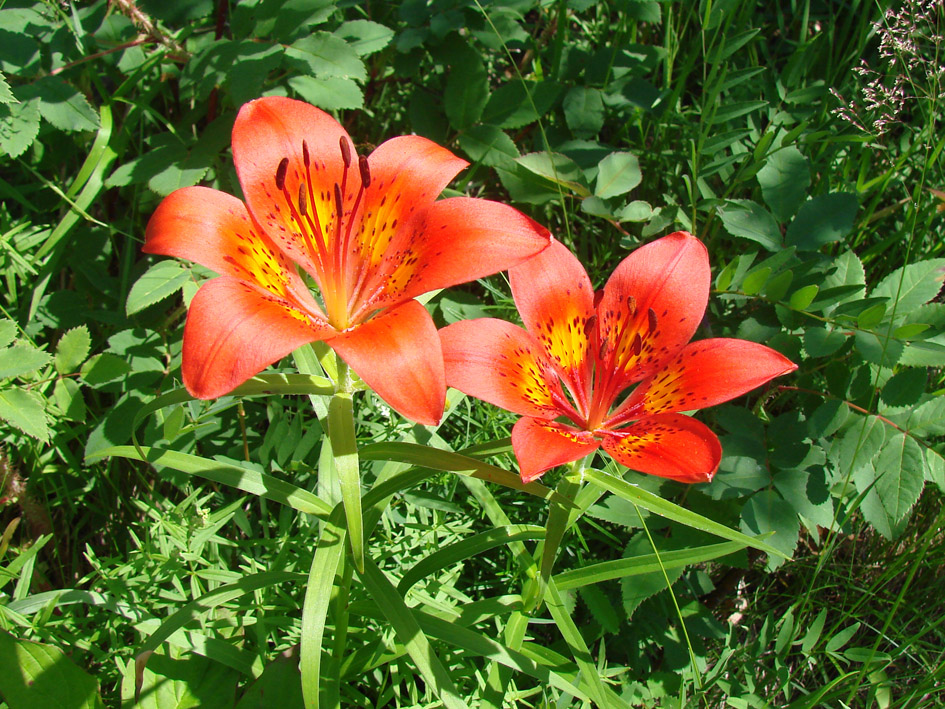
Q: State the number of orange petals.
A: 12